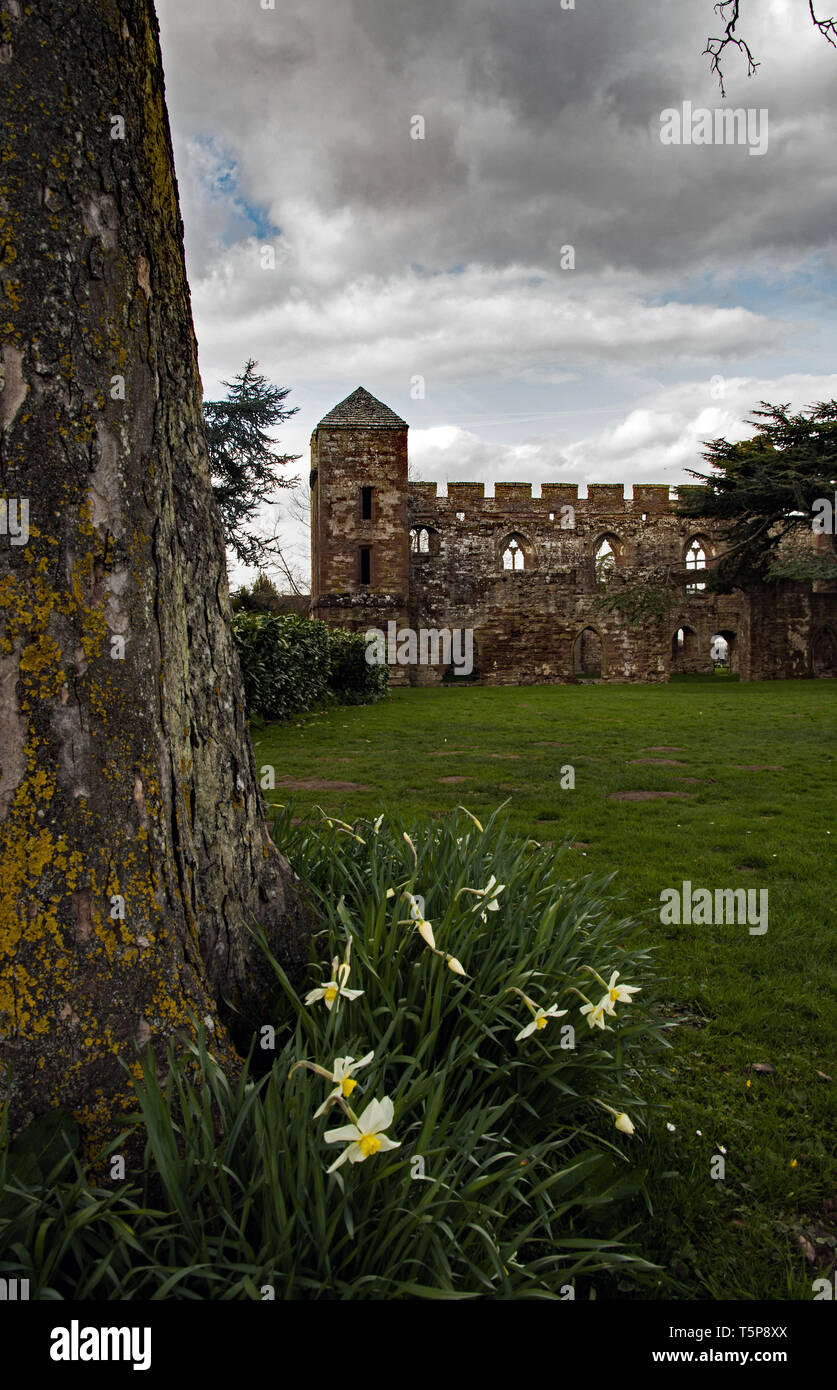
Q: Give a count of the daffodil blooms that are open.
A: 7